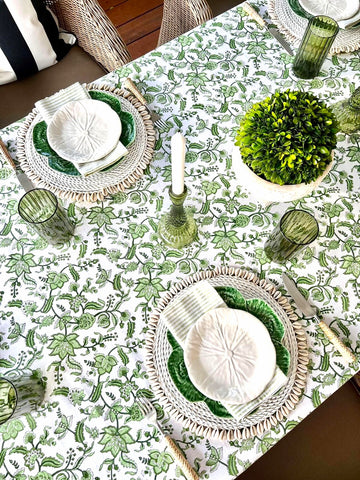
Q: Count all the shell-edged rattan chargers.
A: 3